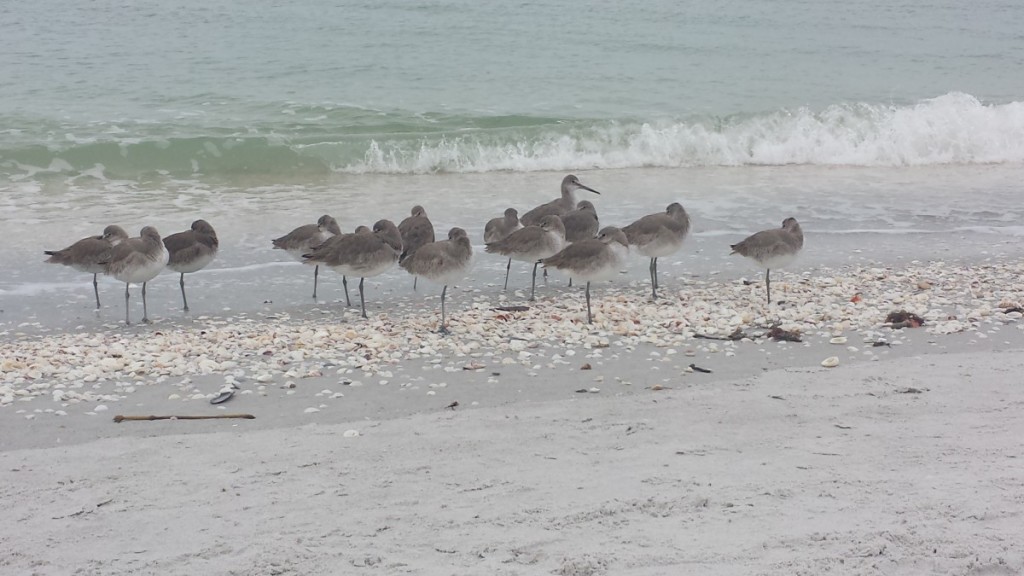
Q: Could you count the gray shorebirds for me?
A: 15